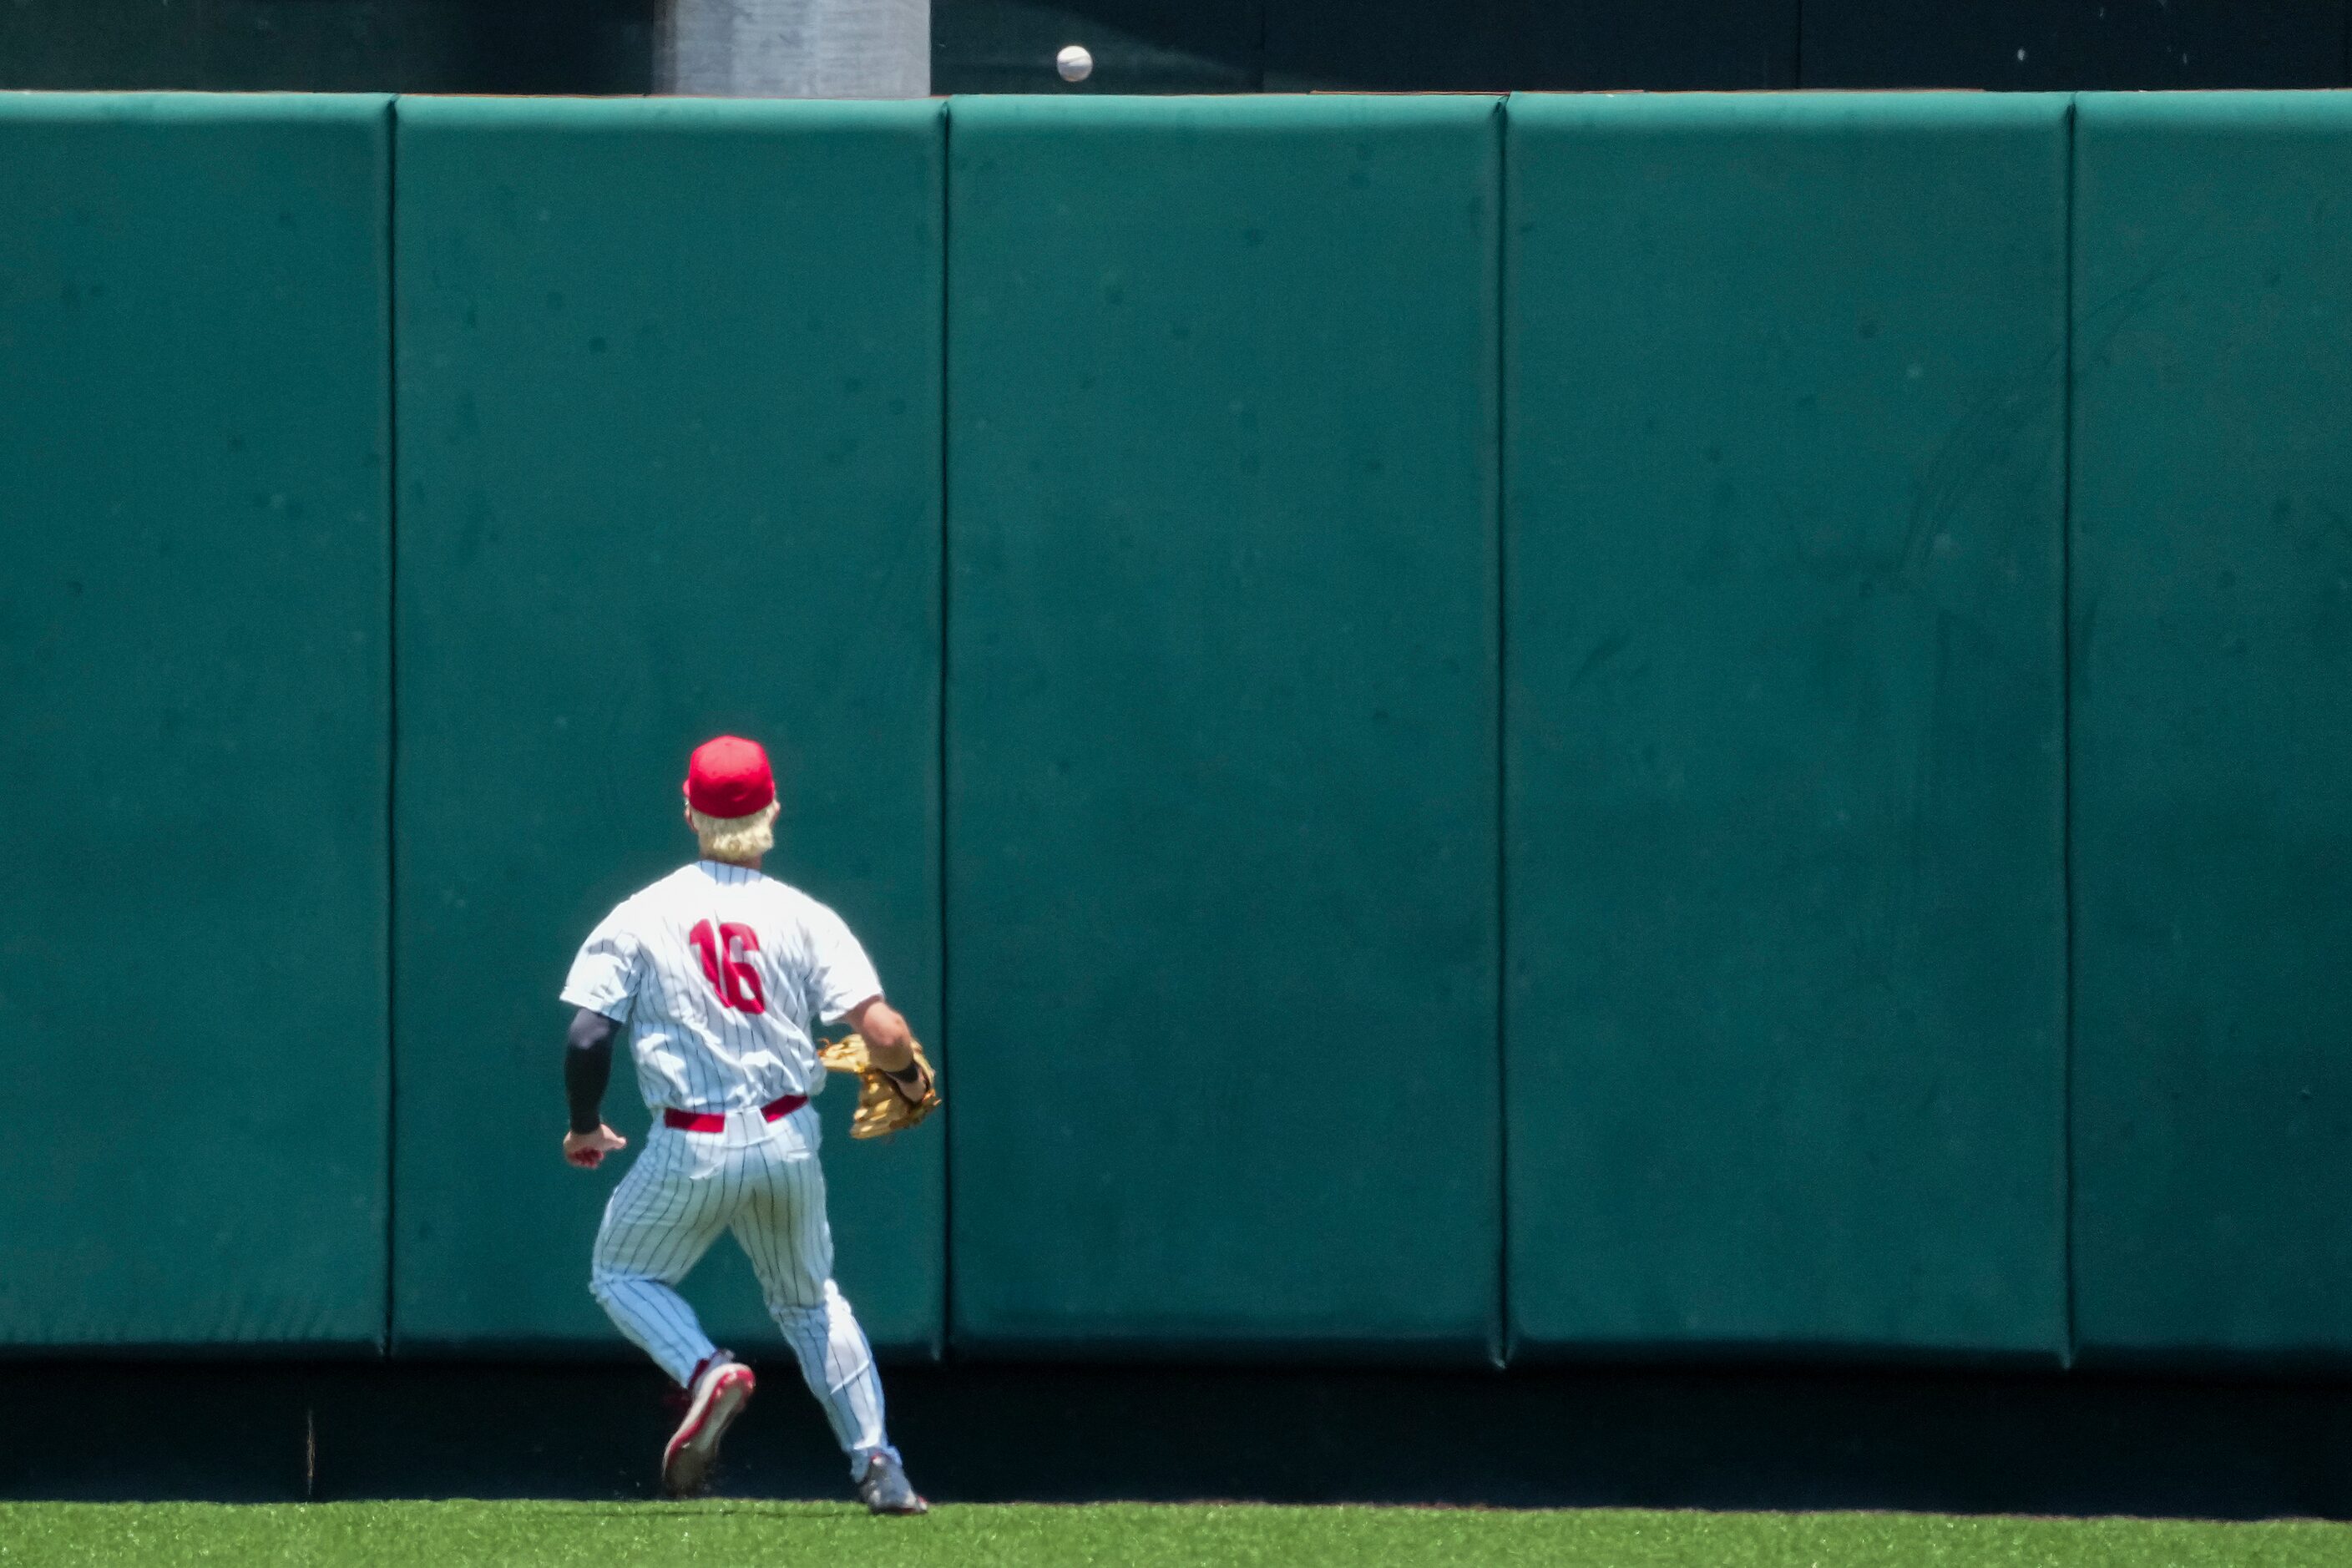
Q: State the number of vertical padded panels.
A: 5